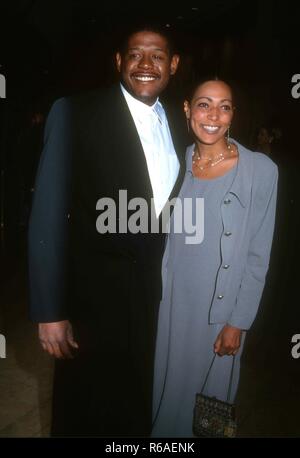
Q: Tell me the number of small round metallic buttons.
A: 4